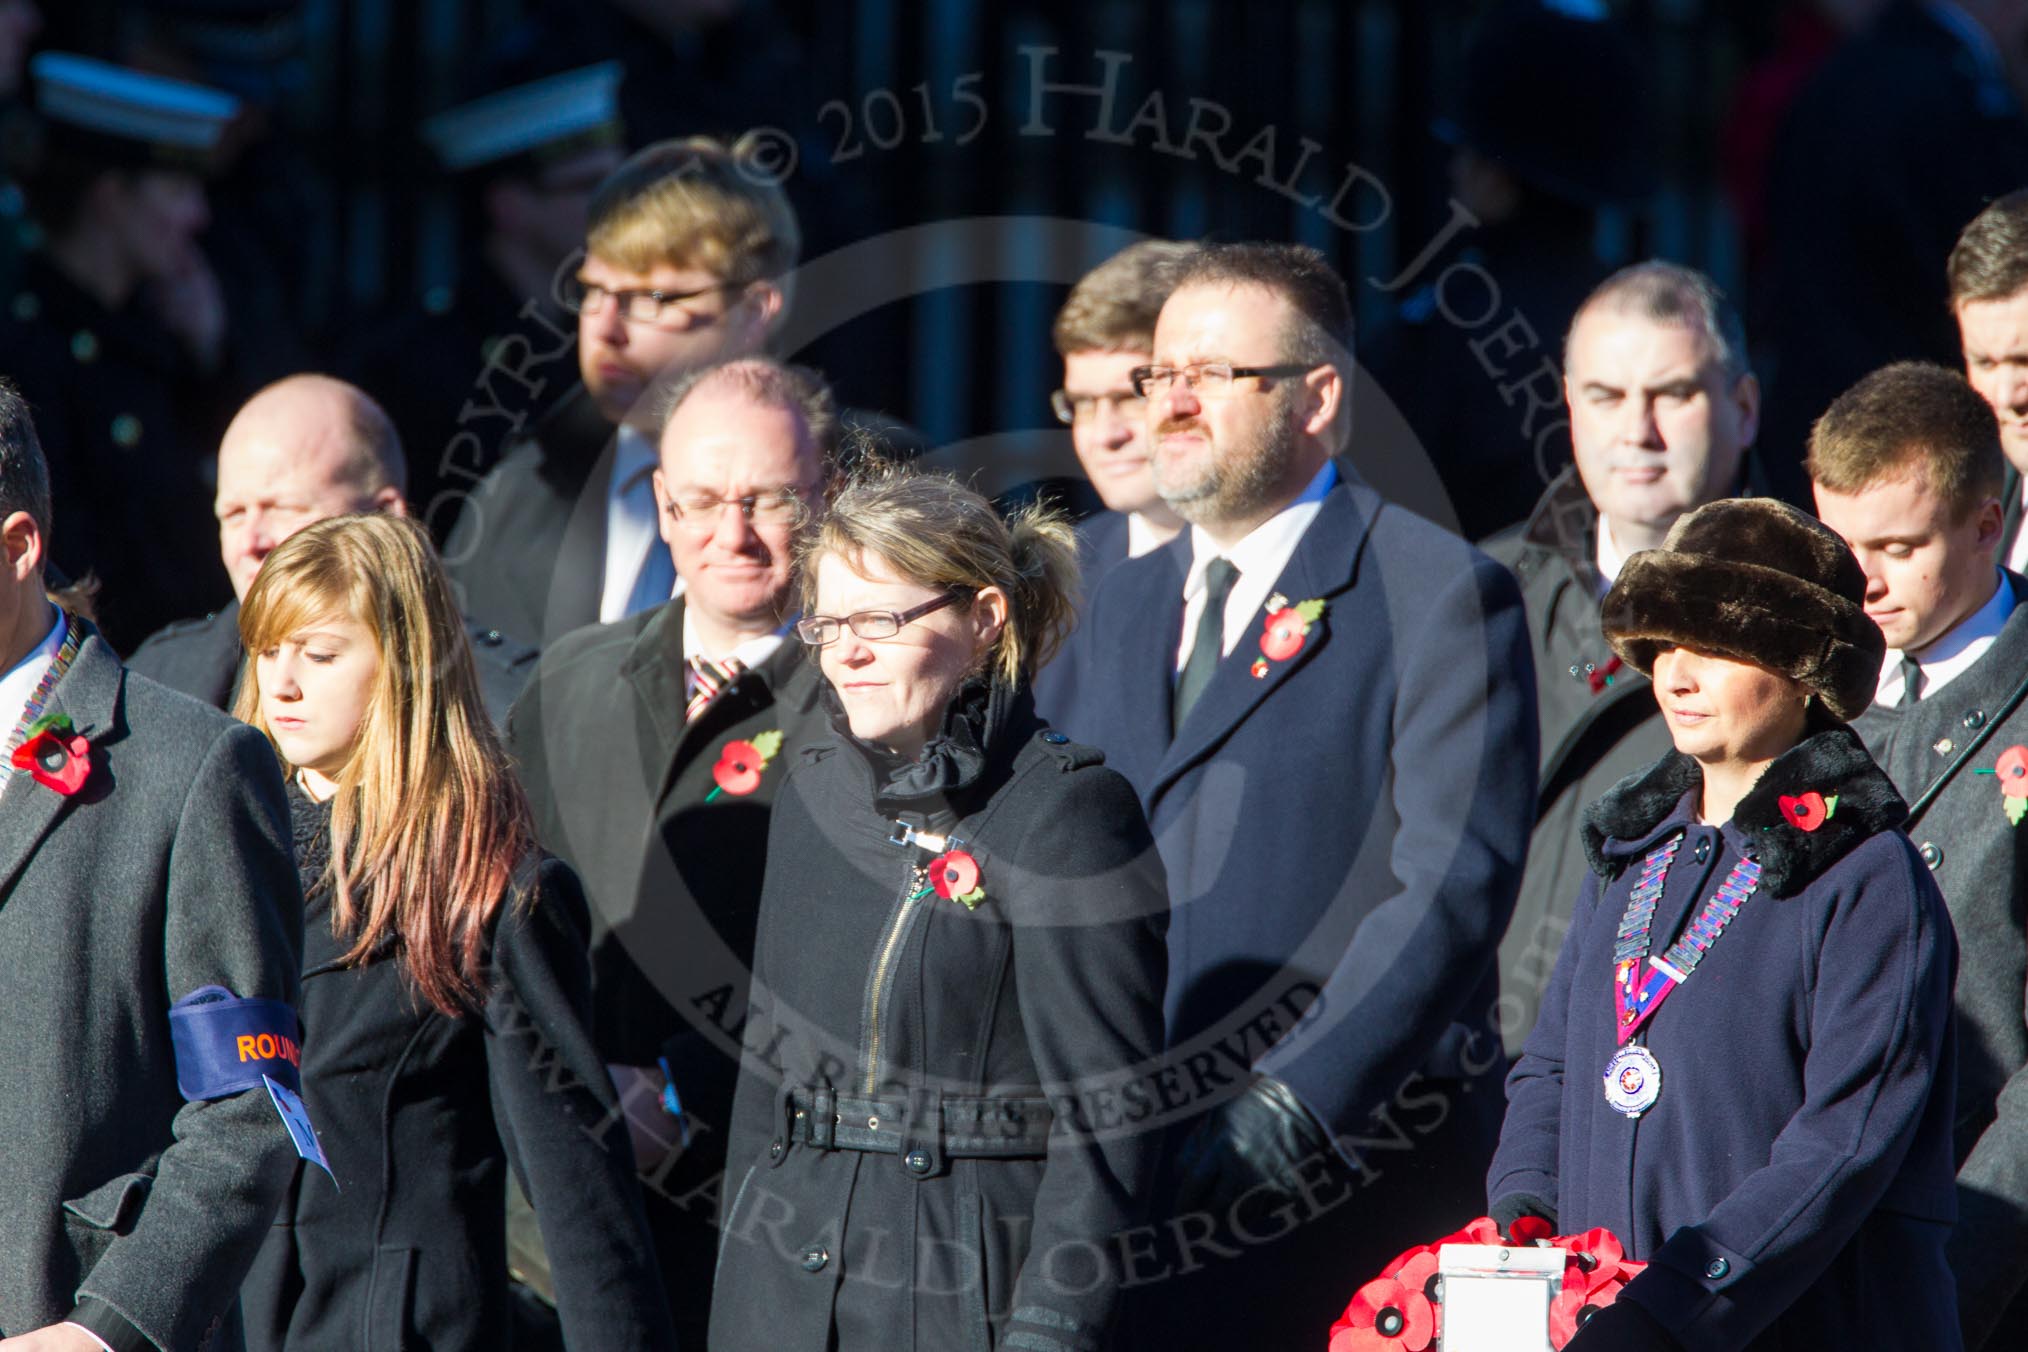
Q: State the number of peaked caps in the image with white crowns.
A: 2